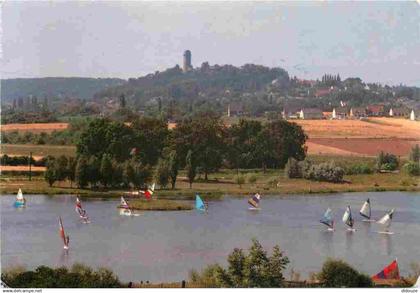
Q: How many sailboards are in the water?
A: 12